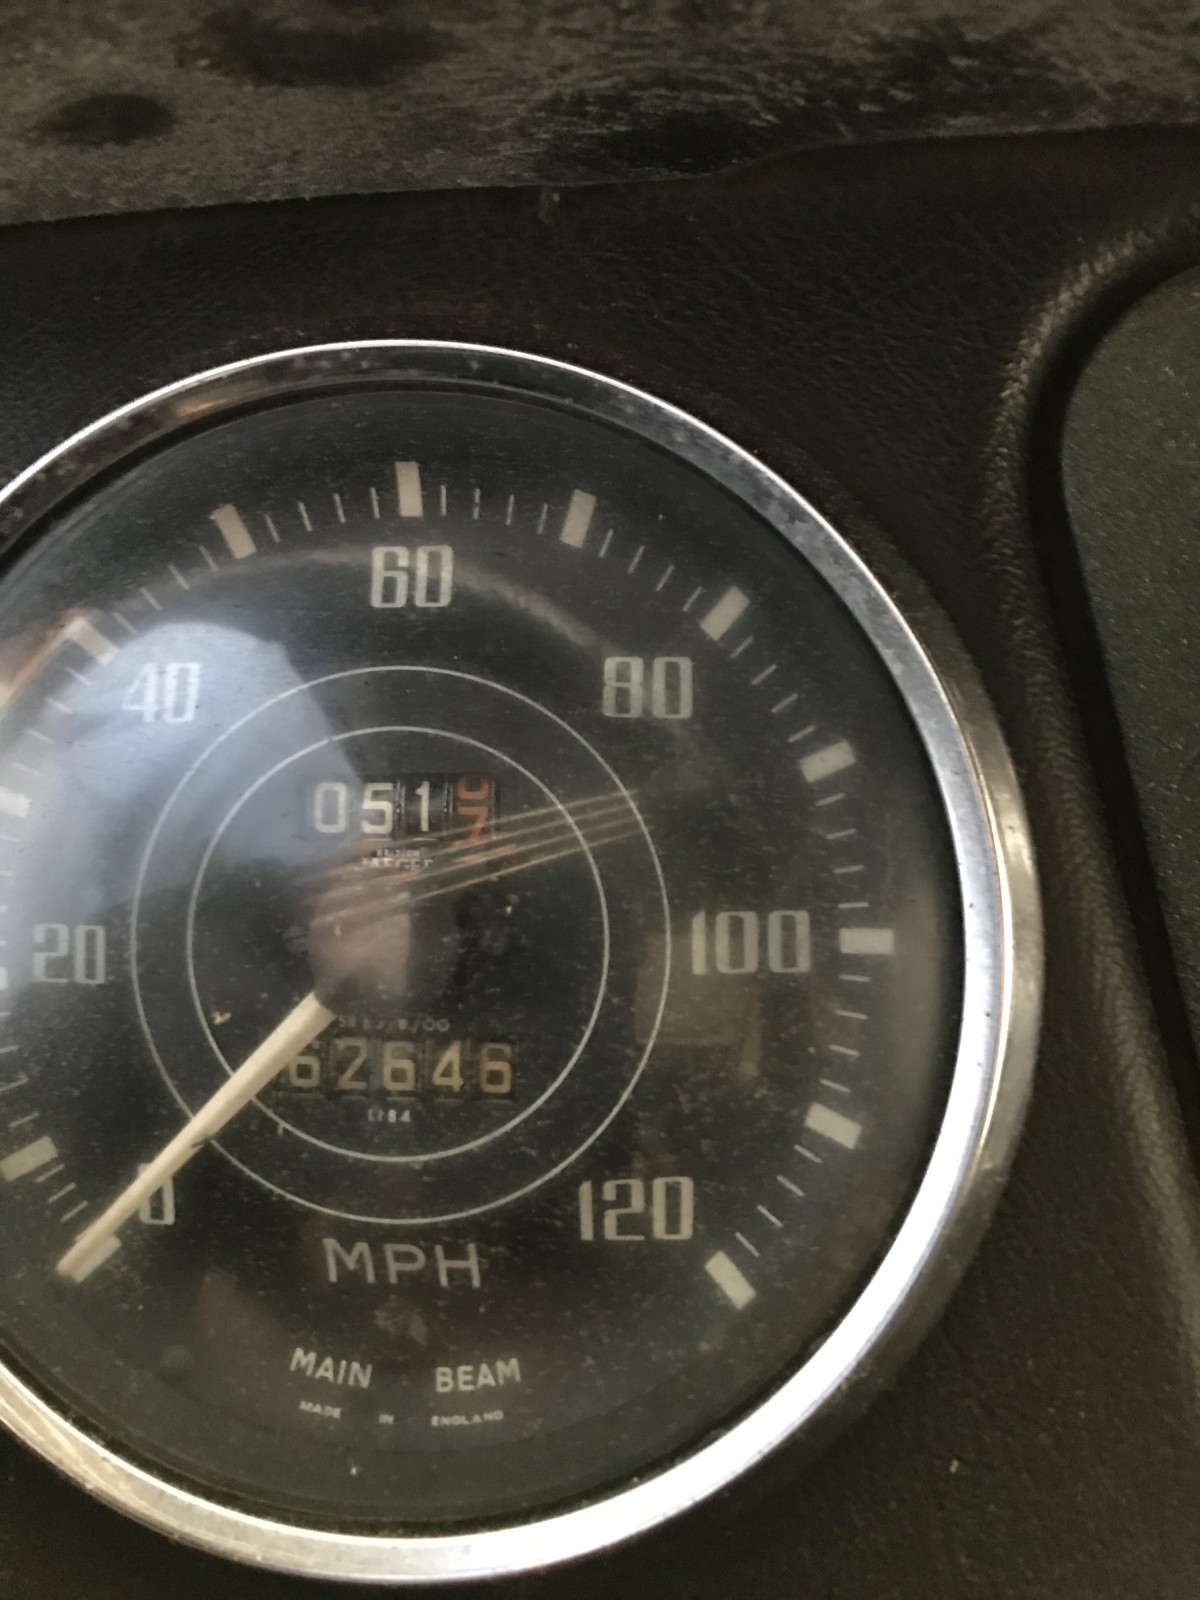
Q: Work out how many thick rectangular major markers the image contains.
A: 13